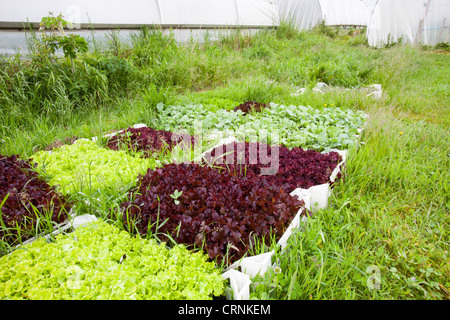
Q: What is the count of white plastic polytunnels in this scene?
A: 3